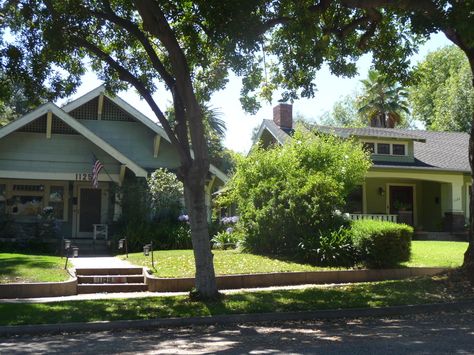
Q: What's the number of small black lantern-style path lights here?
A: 4